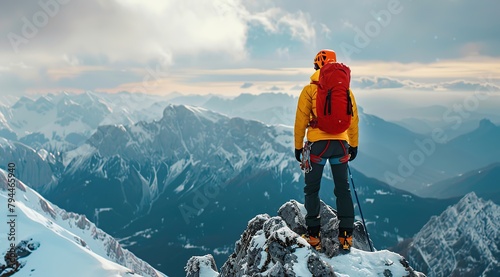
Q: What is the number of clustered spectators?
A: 0